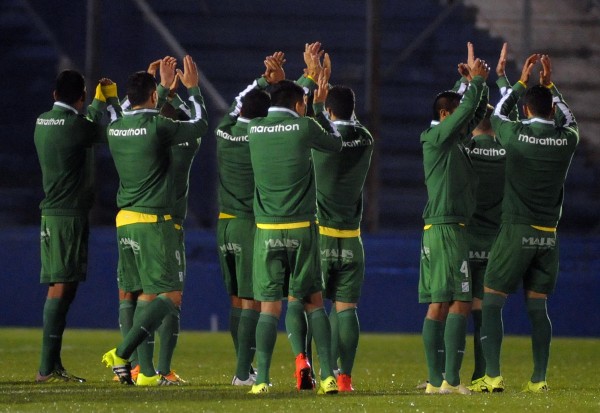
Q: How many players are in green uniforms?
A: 9